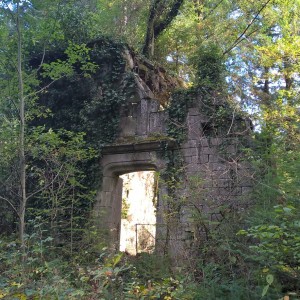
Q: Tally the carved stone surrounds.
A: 1